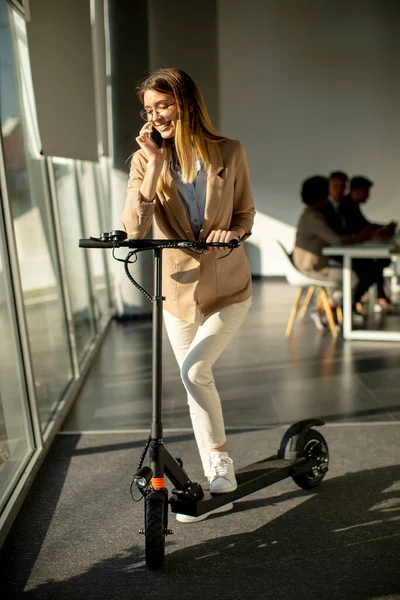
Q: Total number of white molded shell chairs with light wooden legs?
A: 1